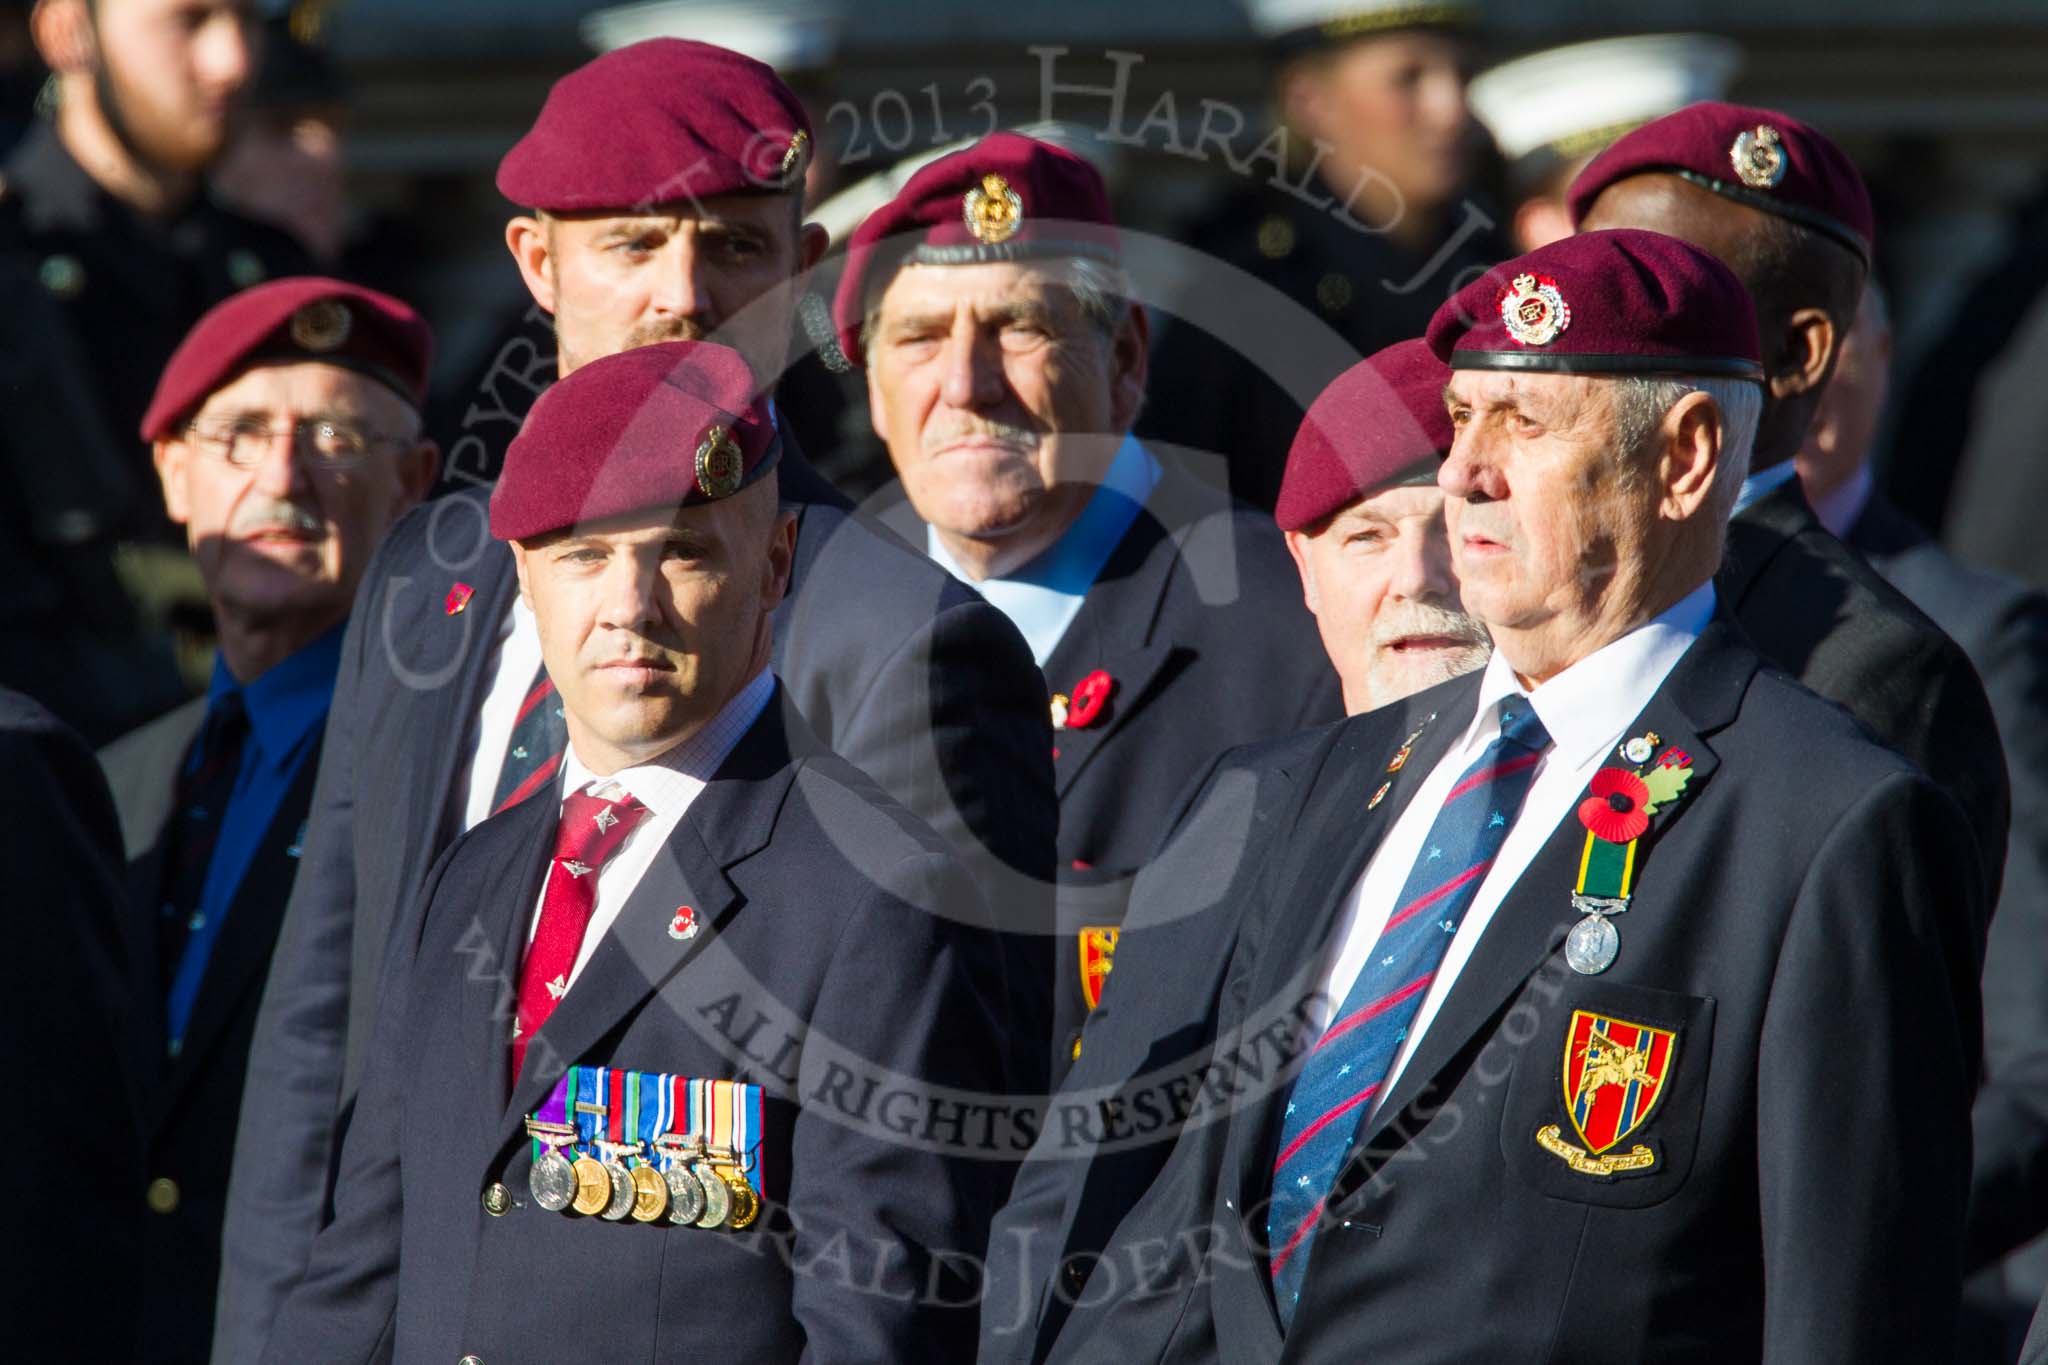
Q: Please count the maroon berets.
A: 7